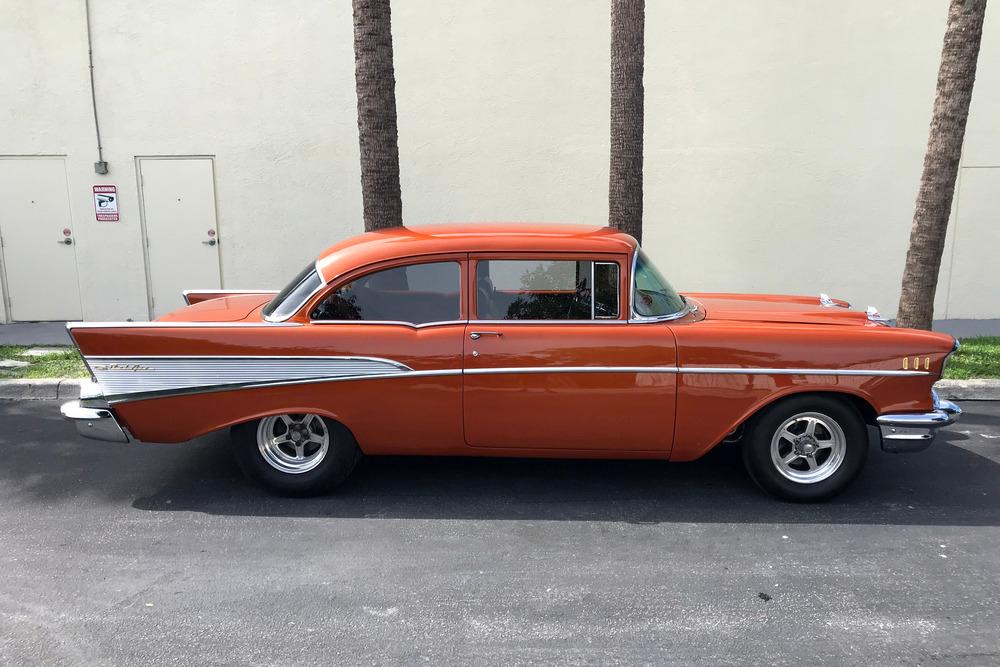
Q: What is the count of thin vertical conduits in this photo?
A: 1